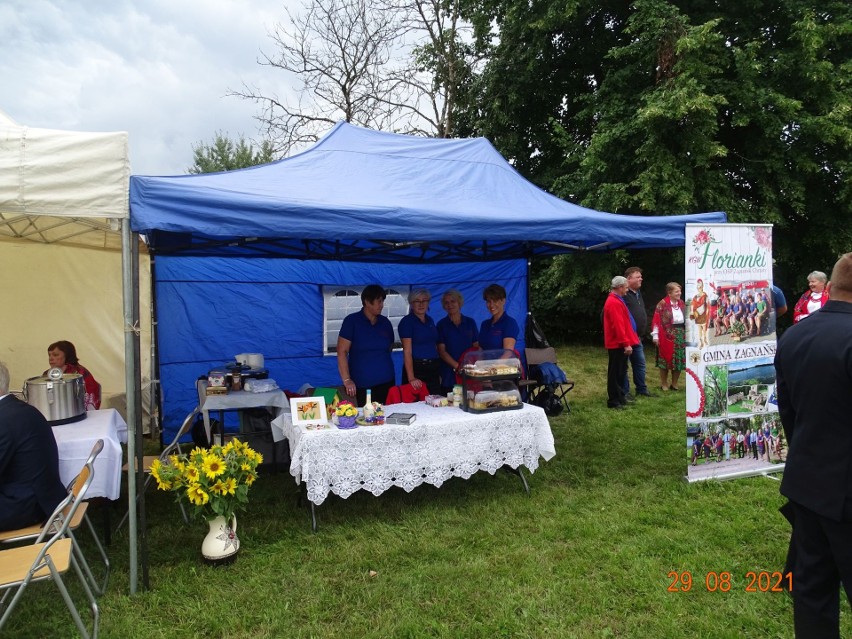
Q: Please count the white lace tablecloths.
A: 1